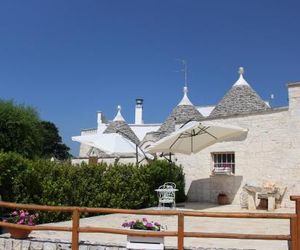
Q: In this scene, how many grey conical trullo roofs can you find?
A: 3